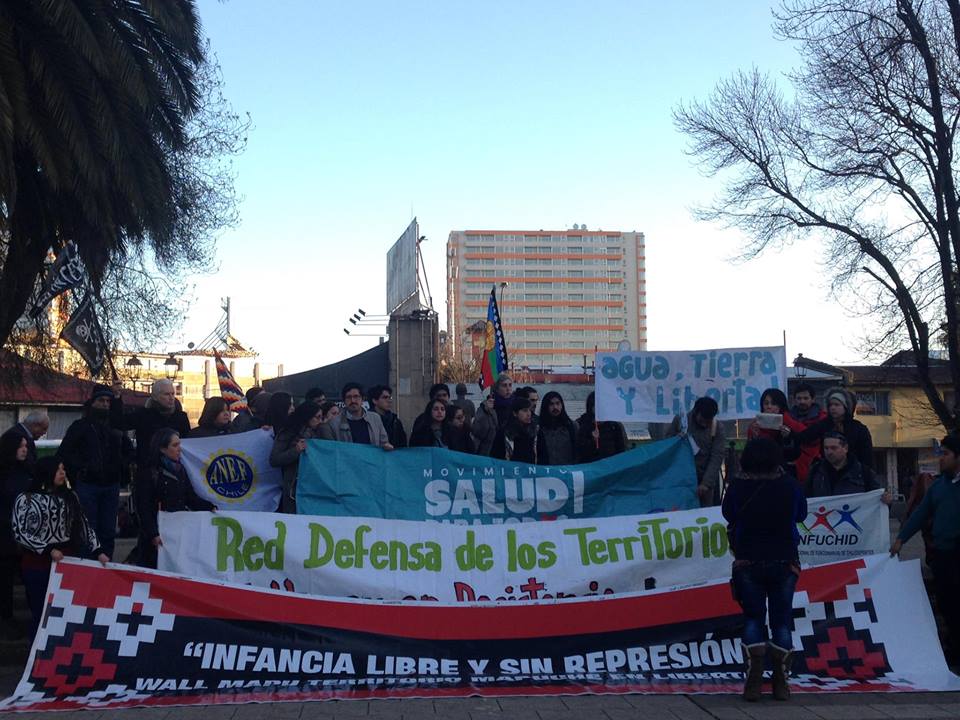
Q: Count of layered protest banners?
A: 6